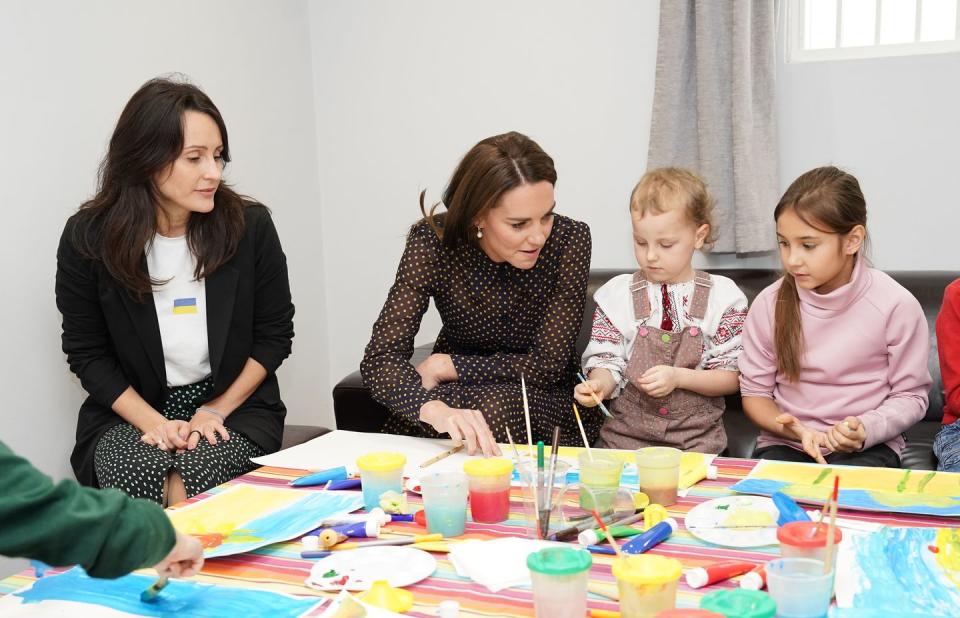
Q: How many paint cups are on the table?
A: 11